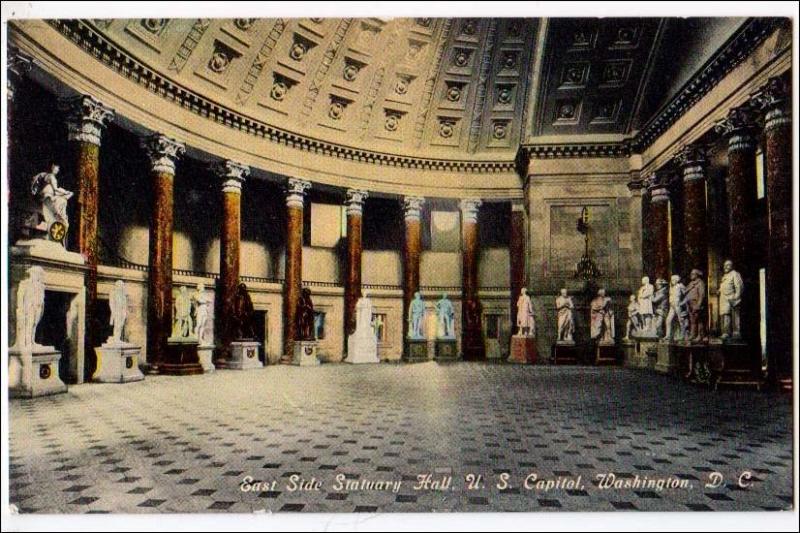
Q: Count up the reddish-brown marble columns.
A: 12